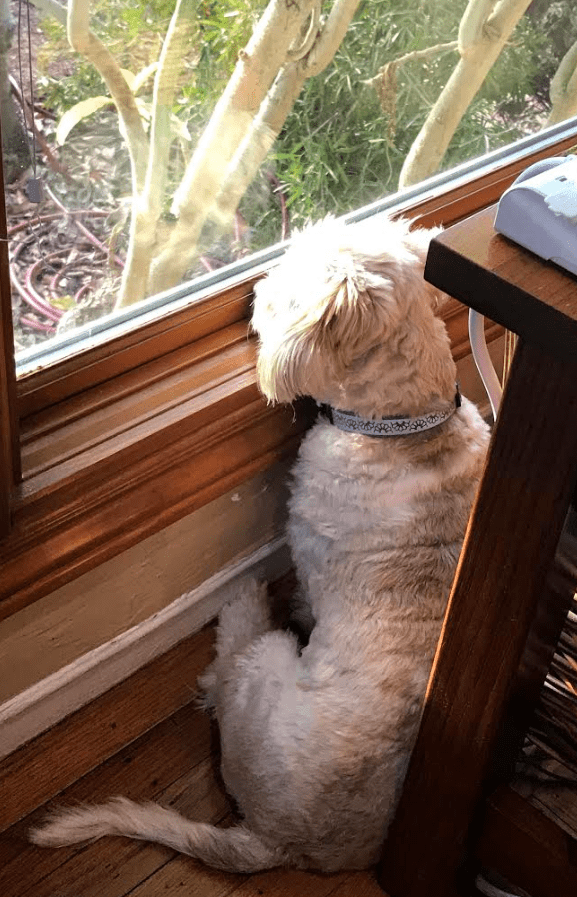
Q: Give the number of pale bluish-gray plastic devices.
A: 1